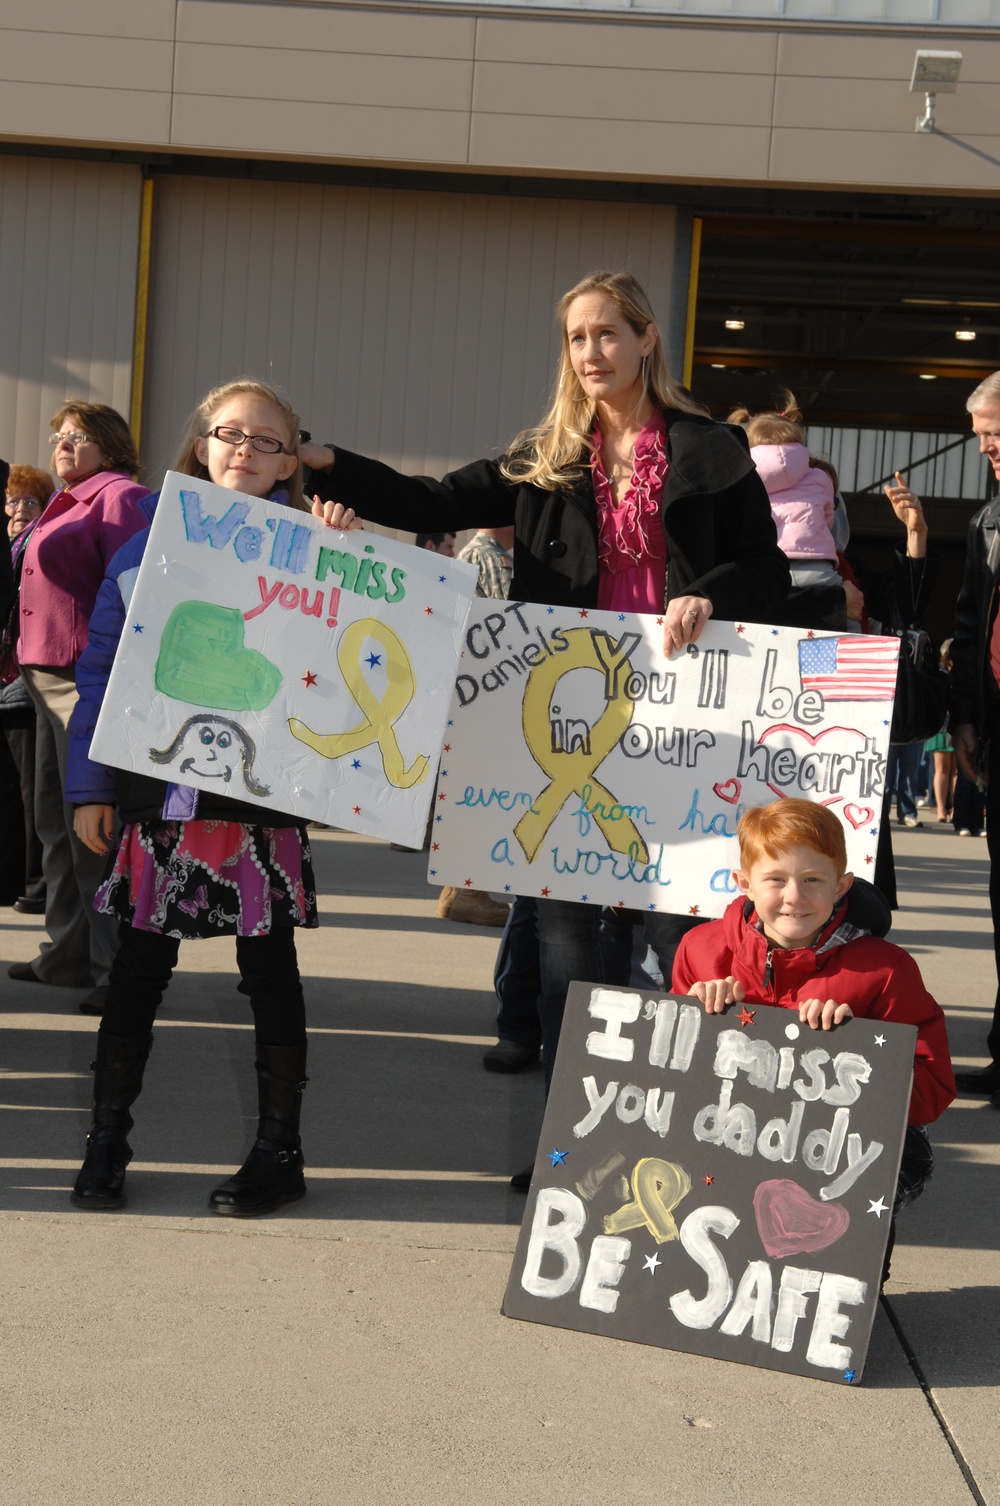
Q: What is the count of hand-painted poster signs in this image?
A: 3